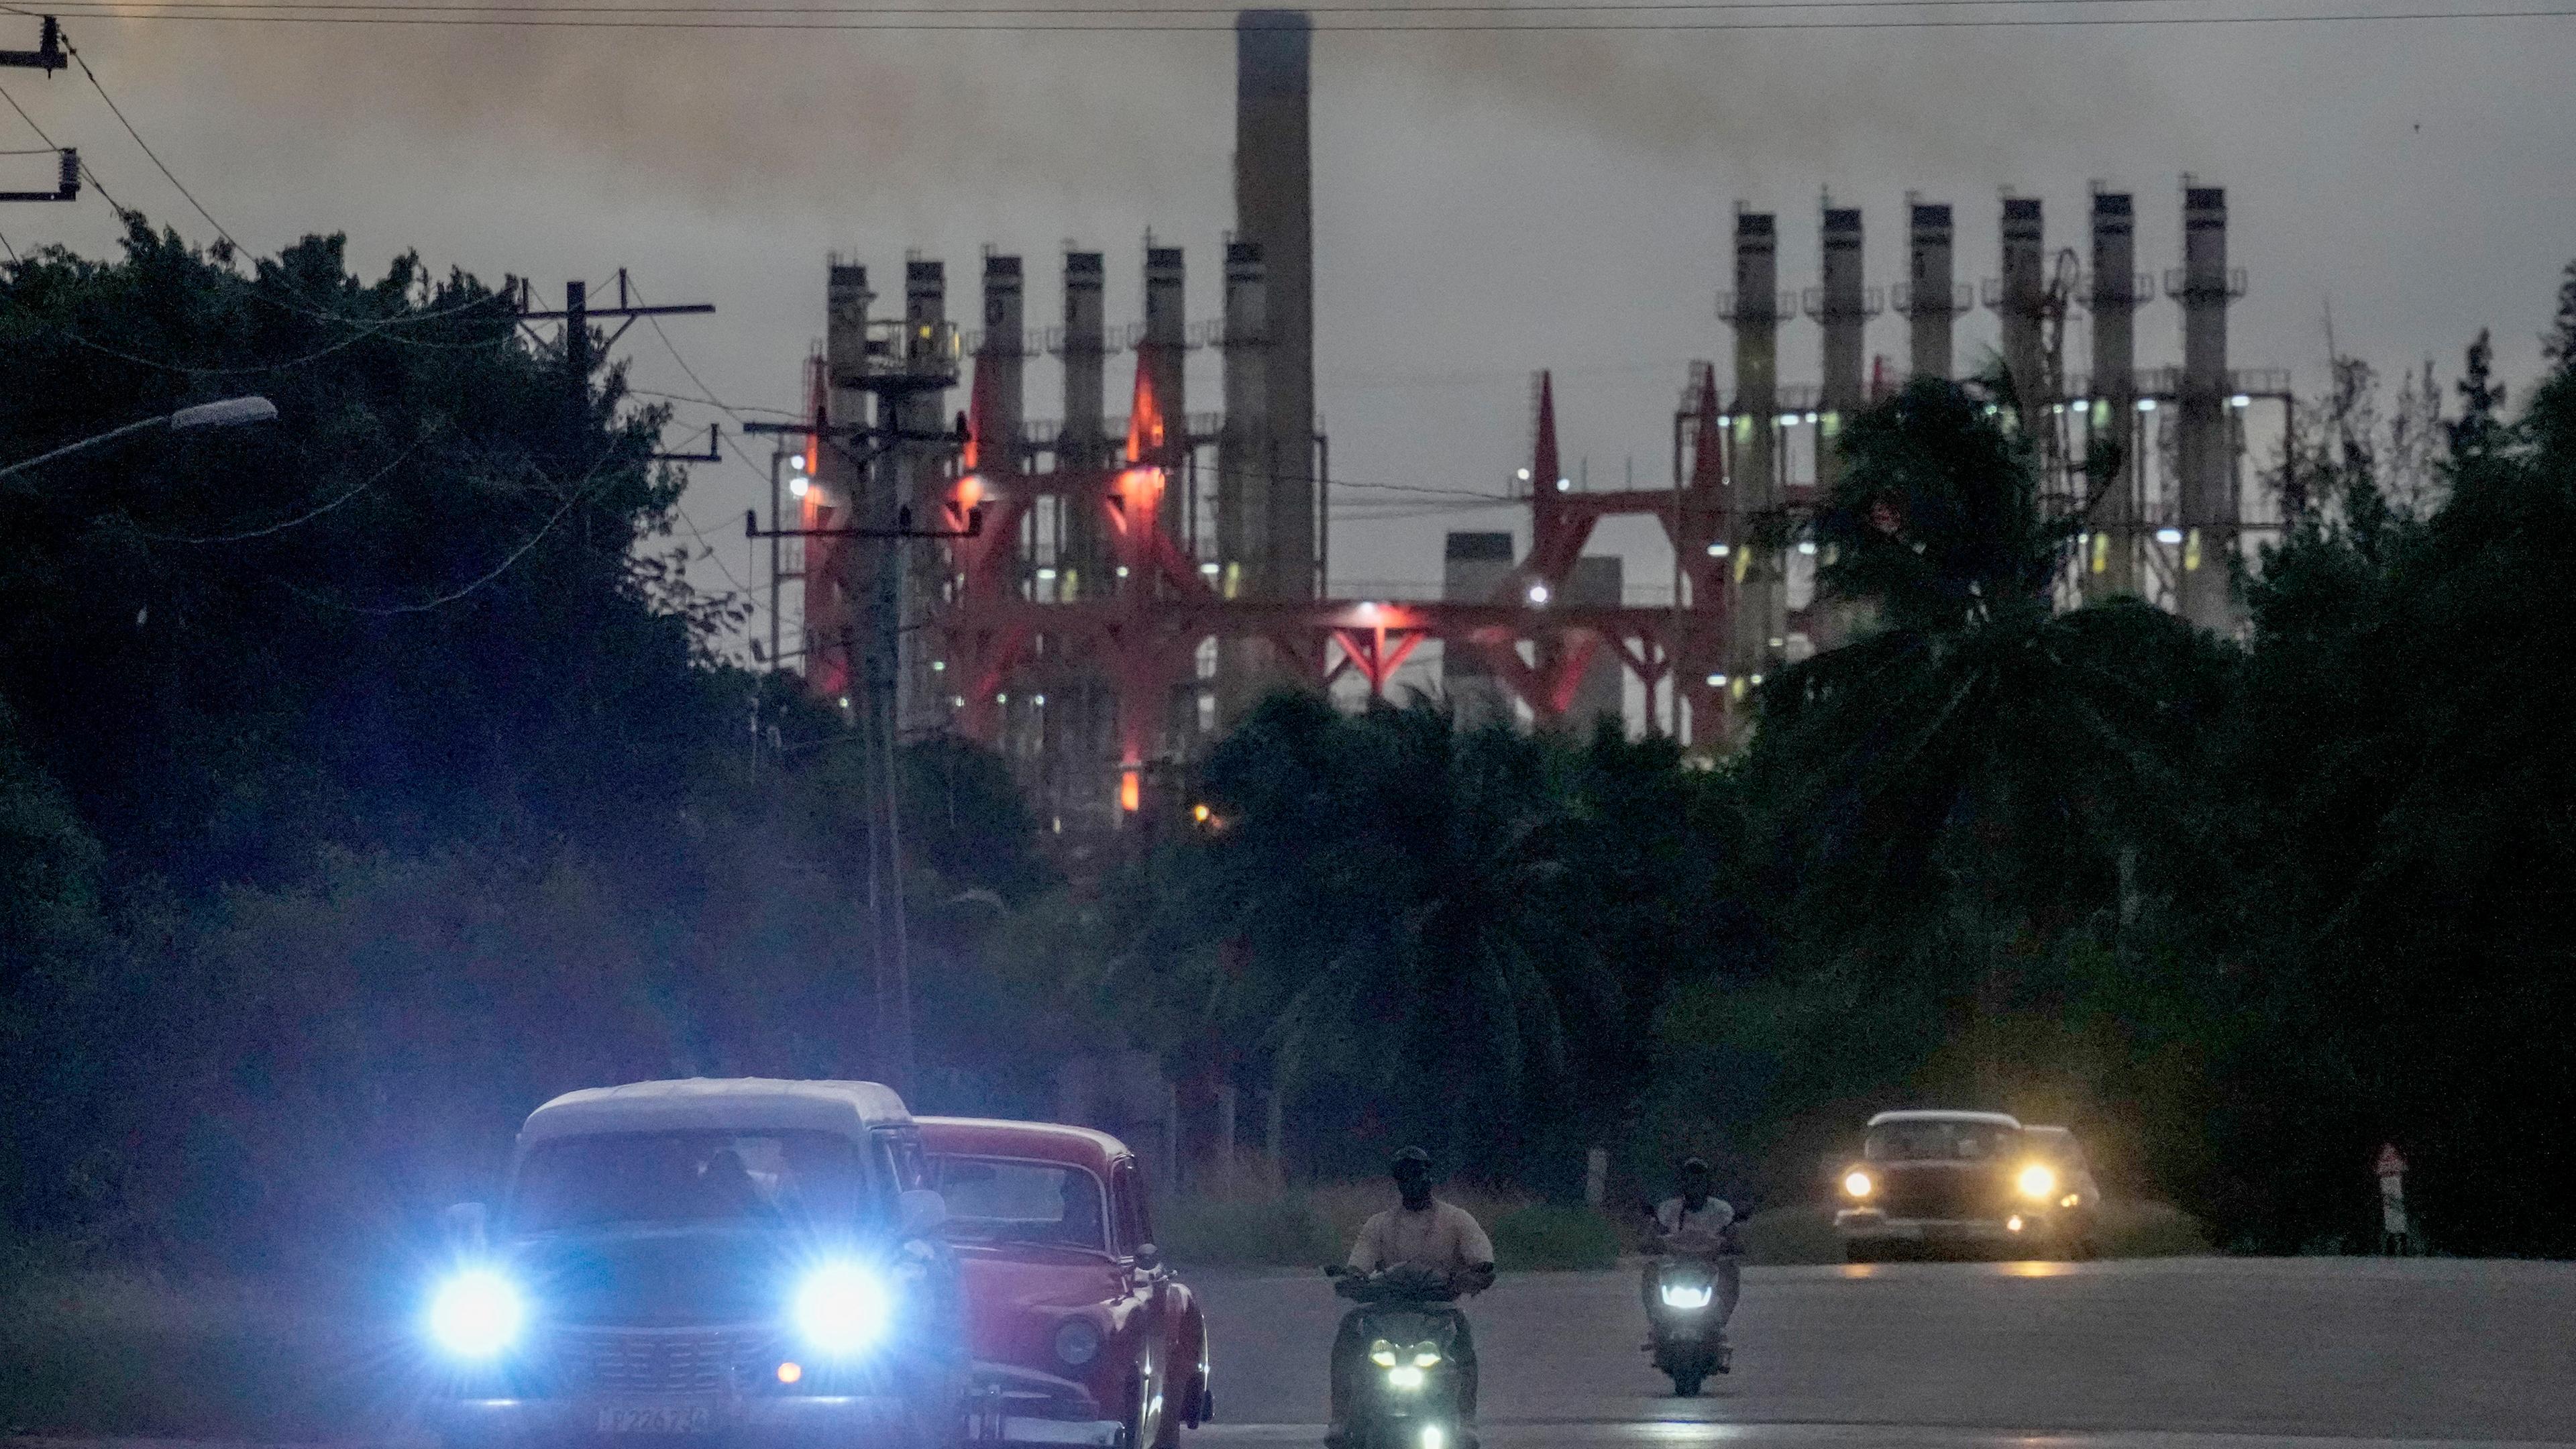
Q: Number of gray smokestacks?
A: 13